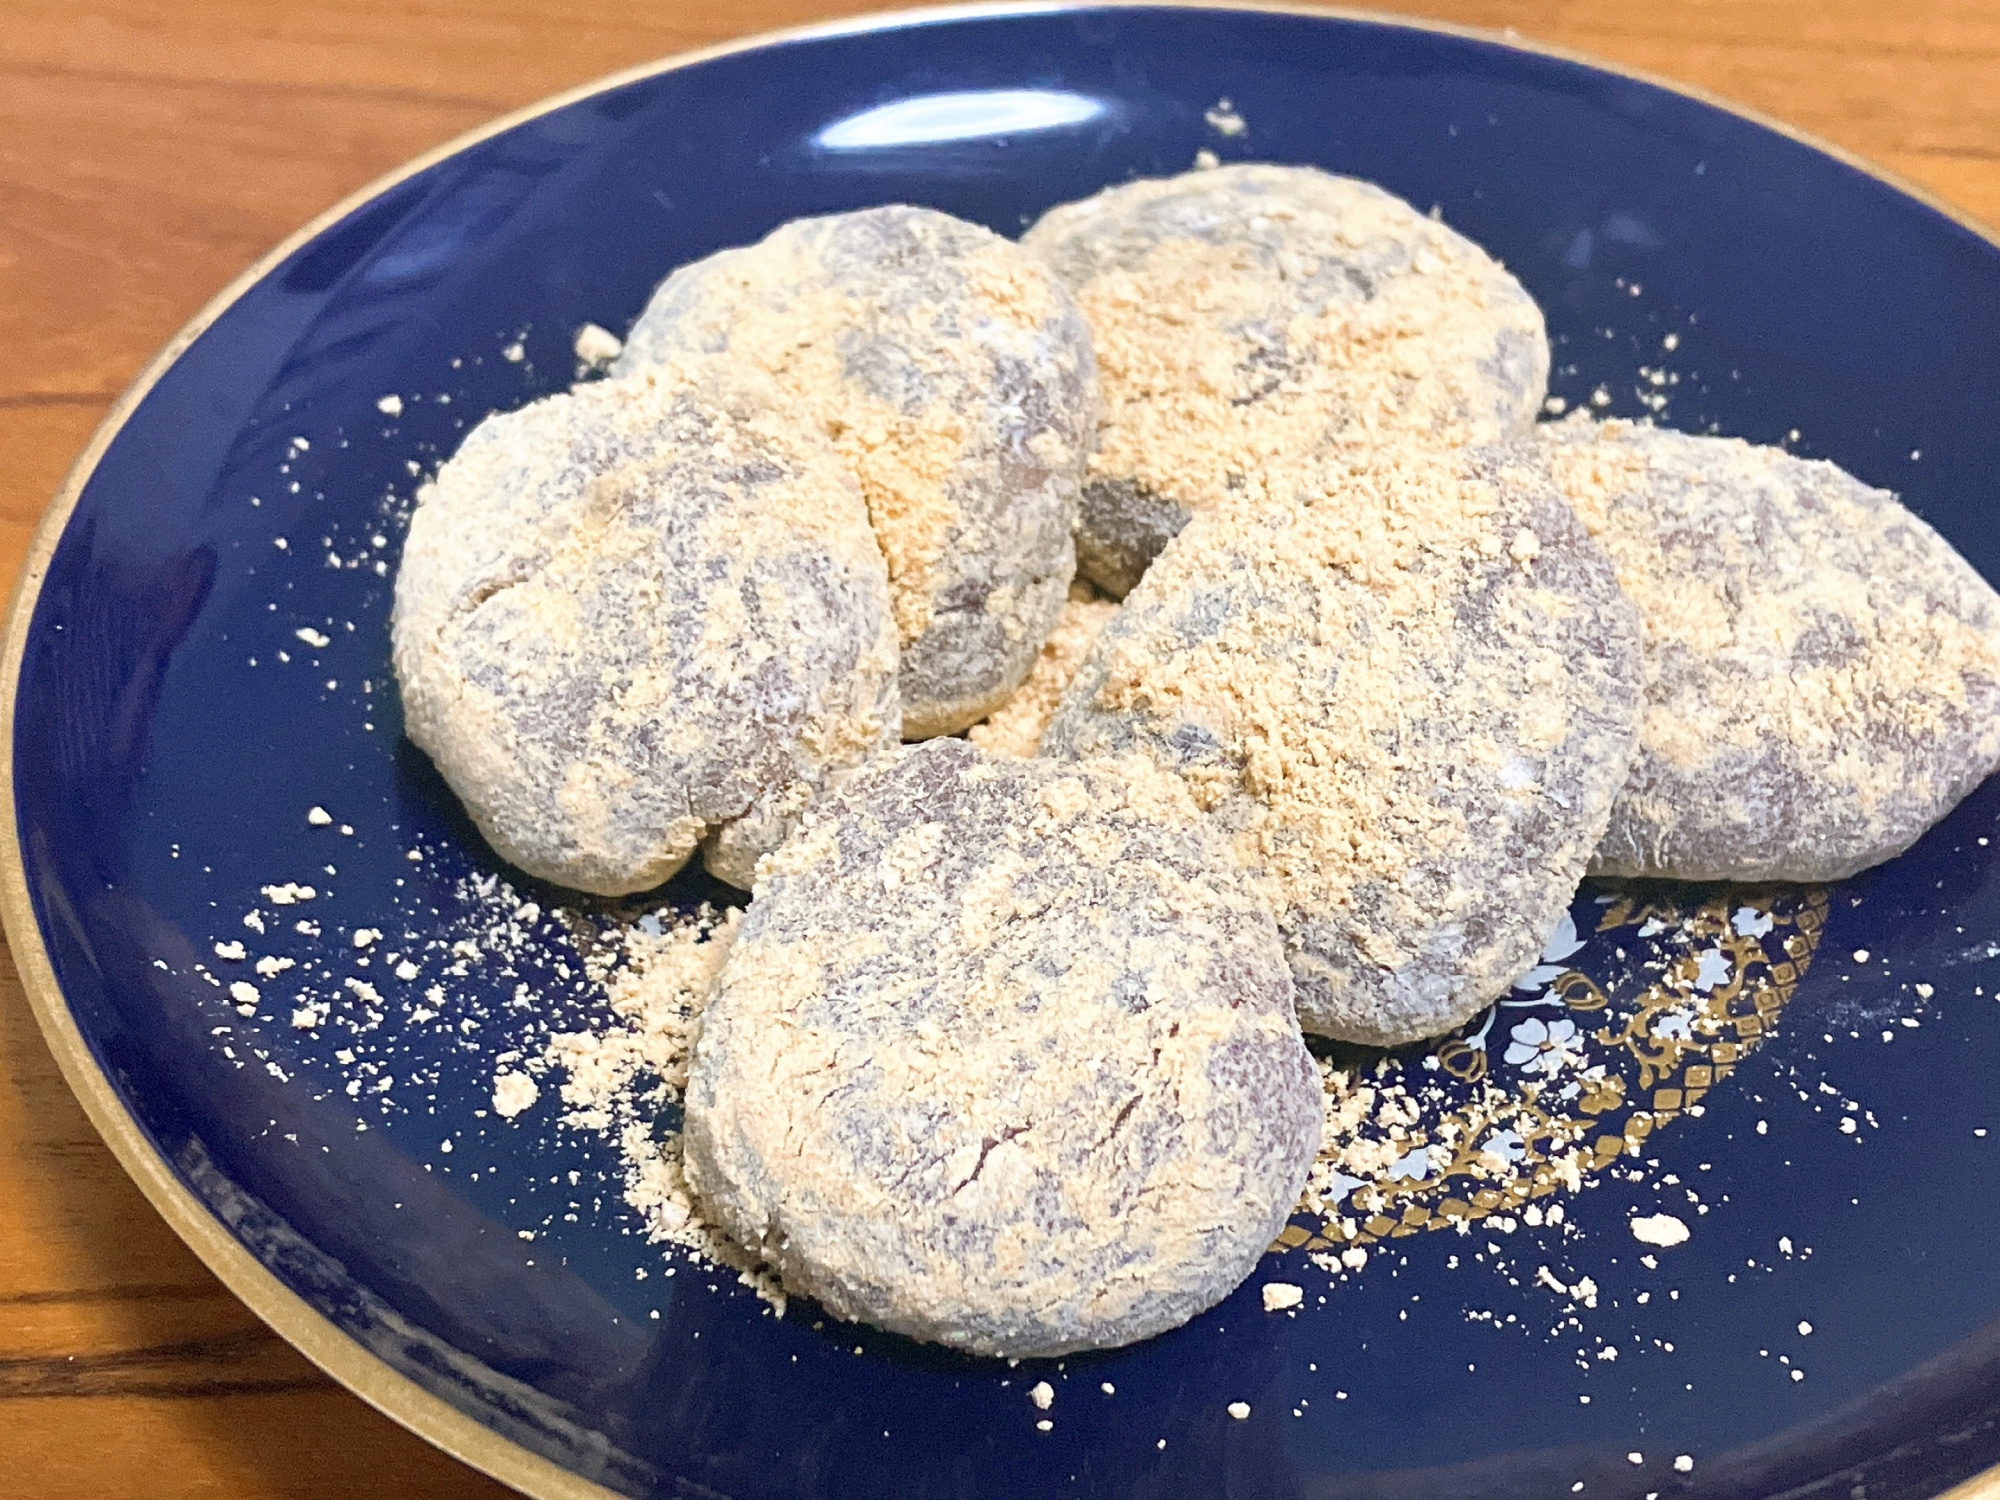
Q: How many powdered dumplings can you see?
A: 6